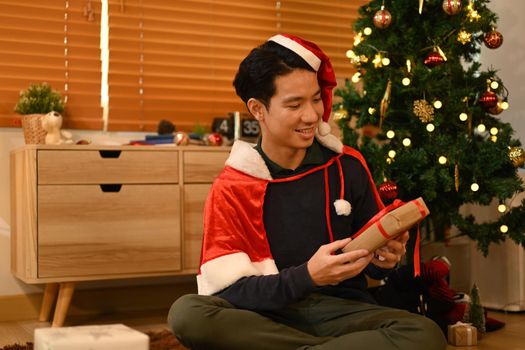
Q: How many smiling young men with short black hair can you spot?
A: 1